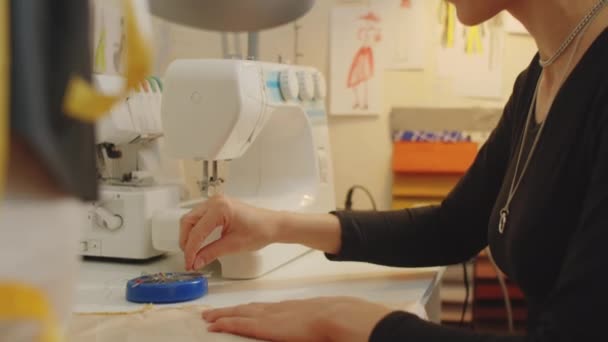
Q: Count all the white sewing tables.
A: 1